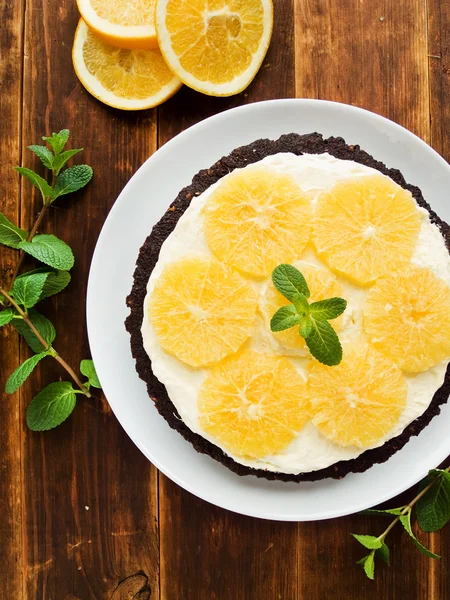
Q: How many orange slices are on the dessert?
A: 7